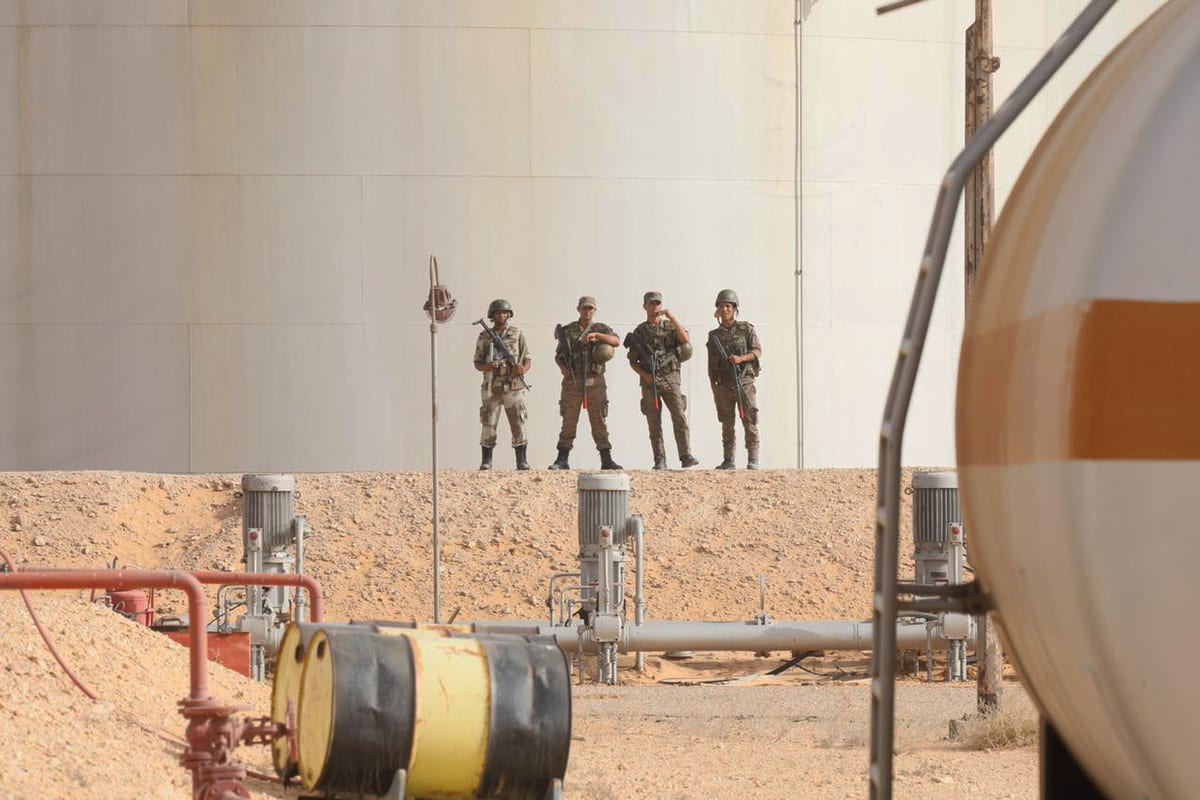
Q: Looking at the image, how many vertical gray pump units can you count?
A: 3